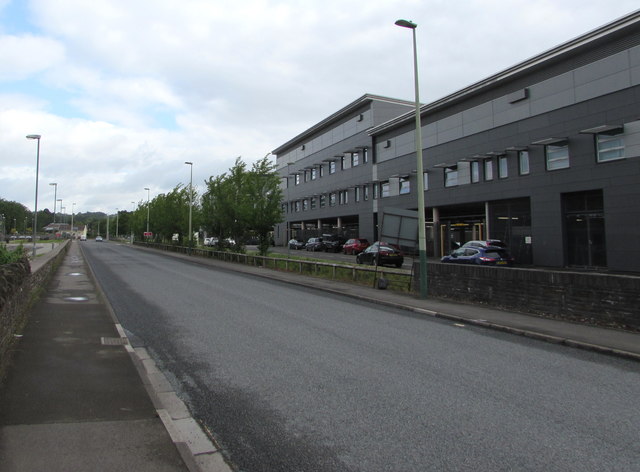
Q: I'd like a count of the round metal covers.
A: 2